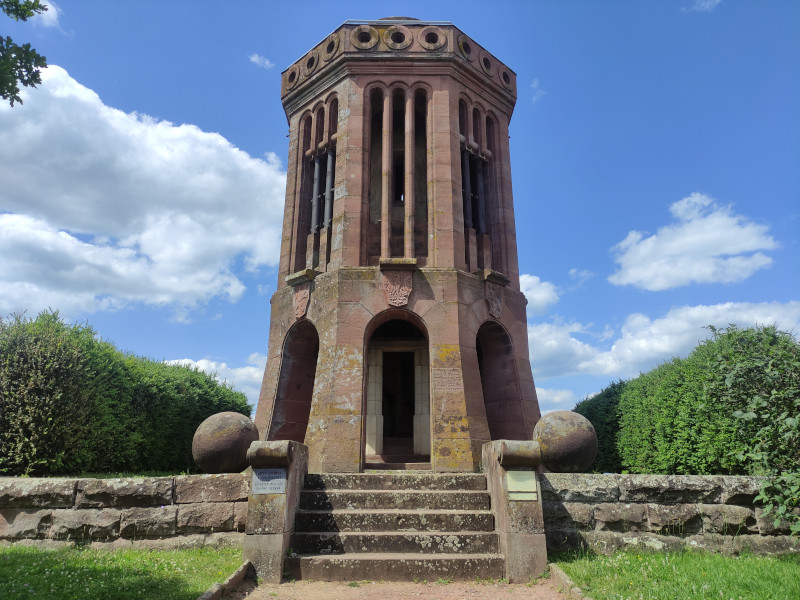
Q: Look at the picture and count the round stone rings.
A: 9